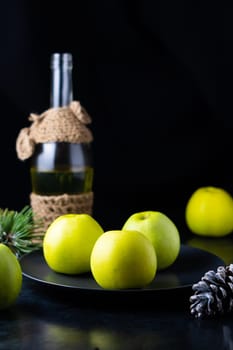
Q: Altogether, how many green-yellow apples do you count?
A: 5